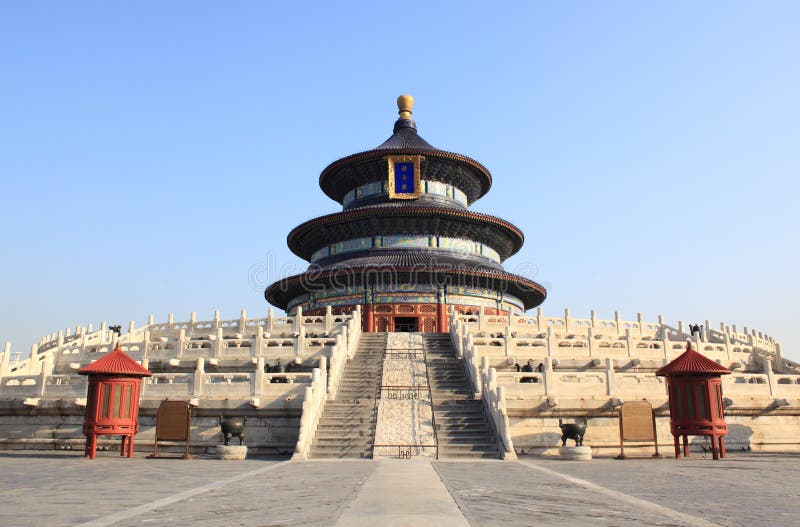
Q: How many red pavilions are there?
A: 2